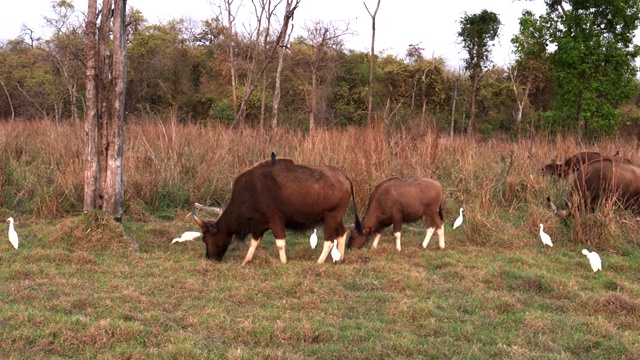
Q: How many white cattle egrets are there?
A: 7